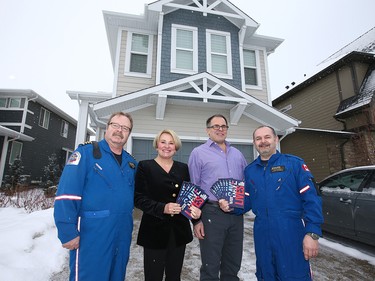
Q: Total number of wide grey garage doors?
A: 1